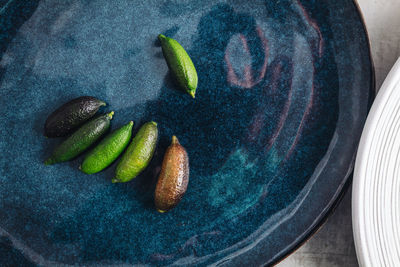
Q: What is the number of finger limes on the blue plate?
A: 6